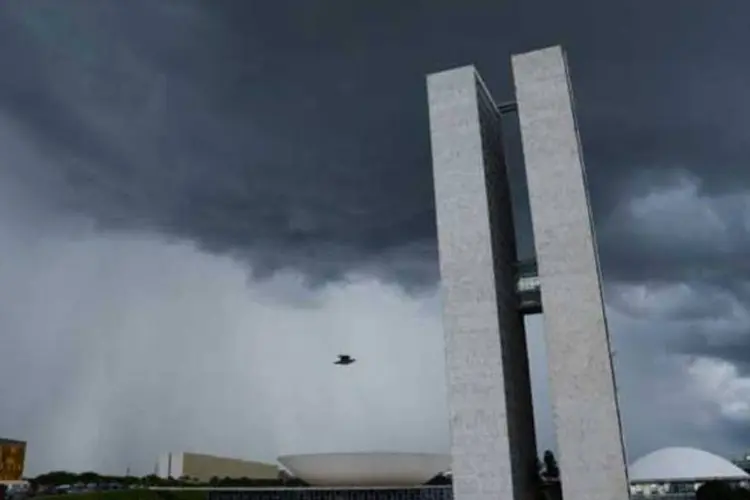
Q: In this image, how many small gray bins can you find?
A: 0